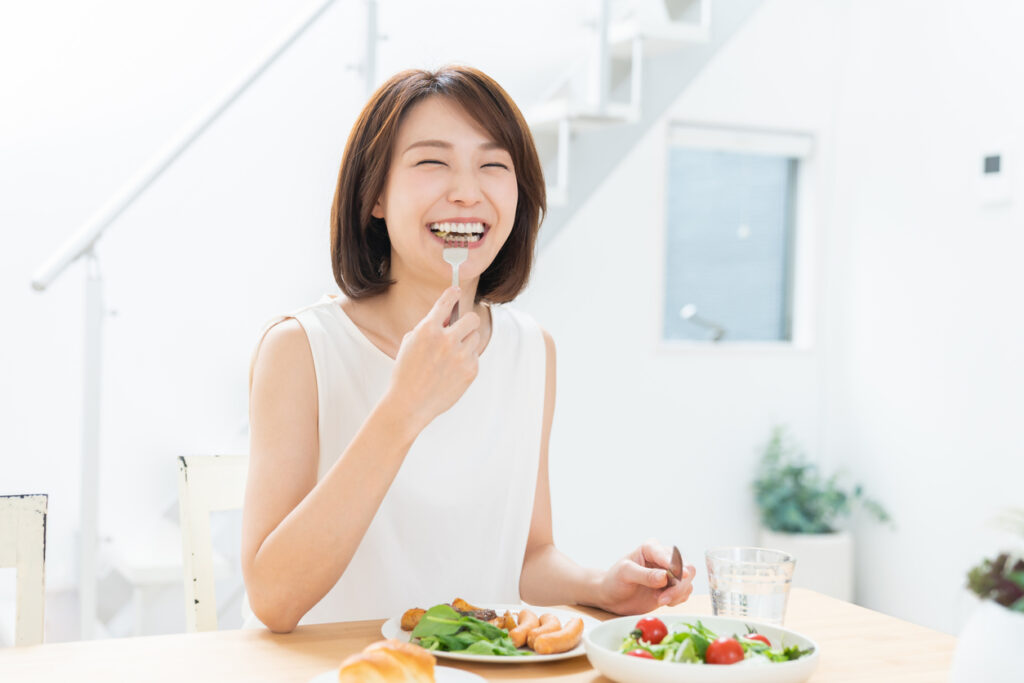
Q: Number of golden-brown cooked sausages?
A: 3